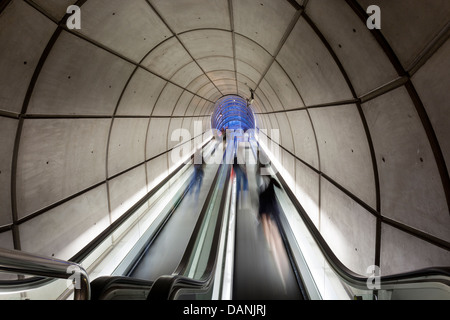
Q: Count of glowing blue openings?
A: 1